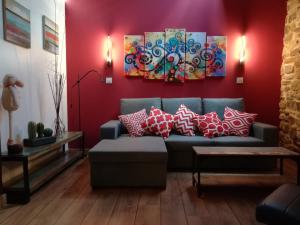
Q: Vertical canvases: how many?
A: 5